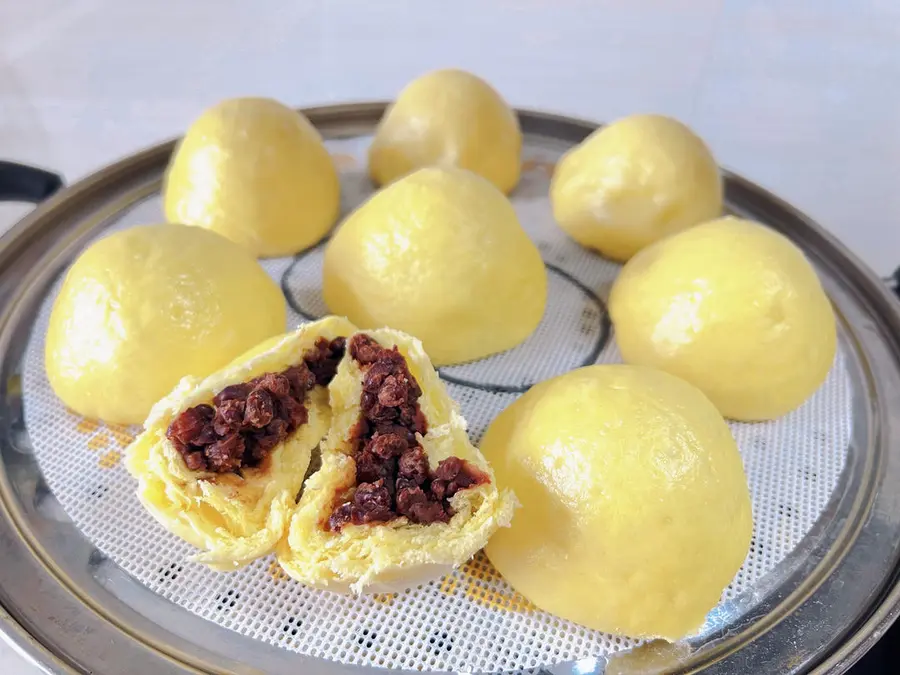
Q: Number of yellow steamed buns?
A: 8